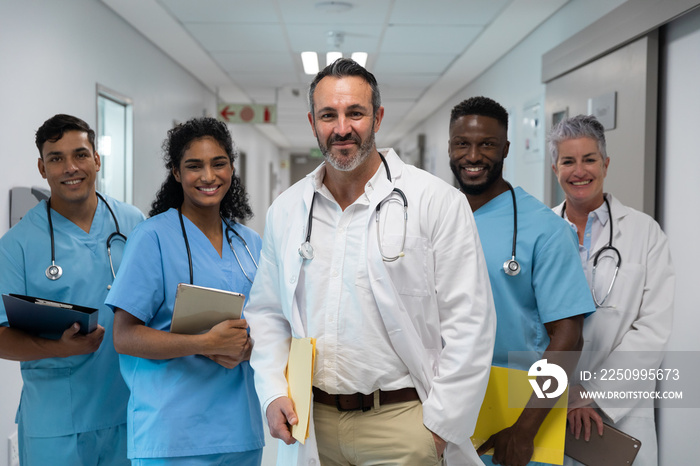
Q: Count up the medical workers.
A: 5